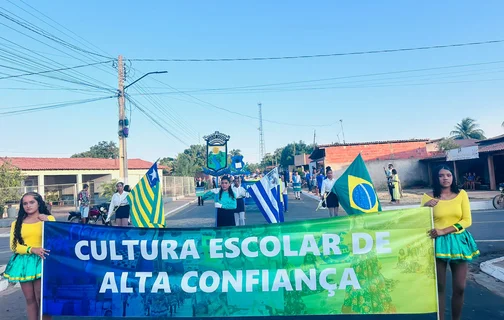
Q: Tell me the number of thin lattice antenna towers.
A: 1